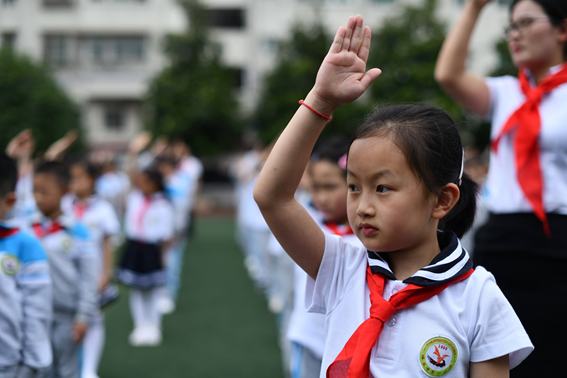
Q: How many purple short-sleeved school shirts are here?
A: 0